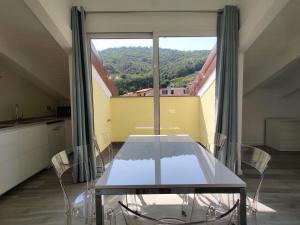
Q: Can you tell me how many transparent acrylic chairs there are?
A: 5